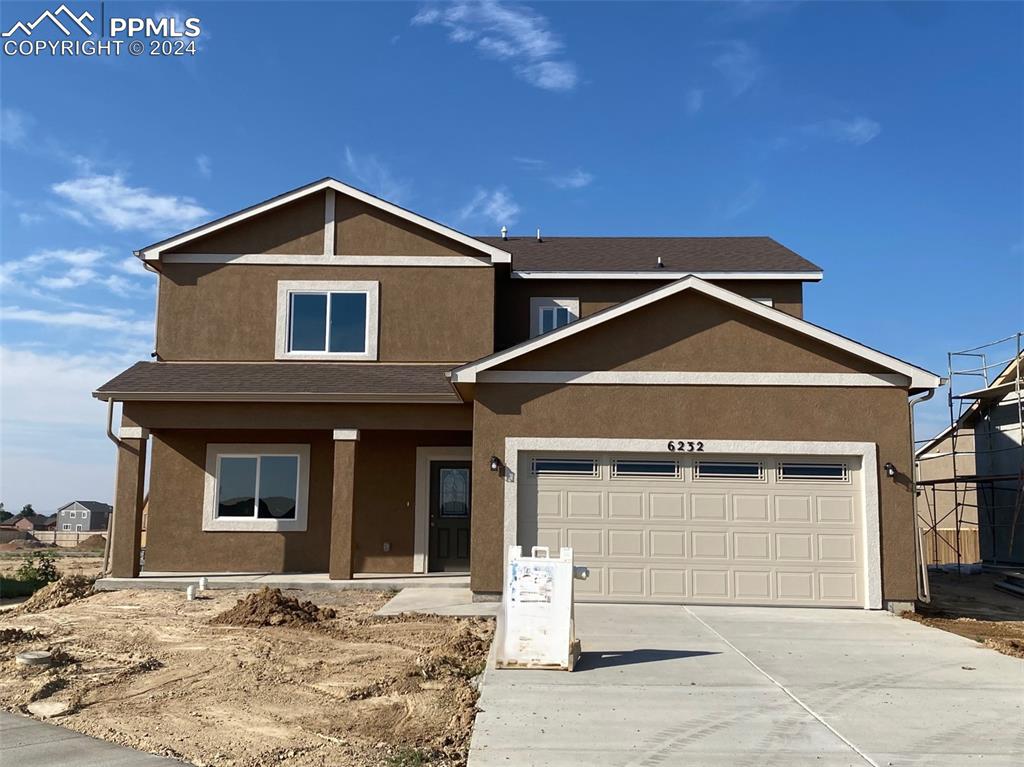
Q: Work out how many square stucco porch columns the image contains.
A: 2